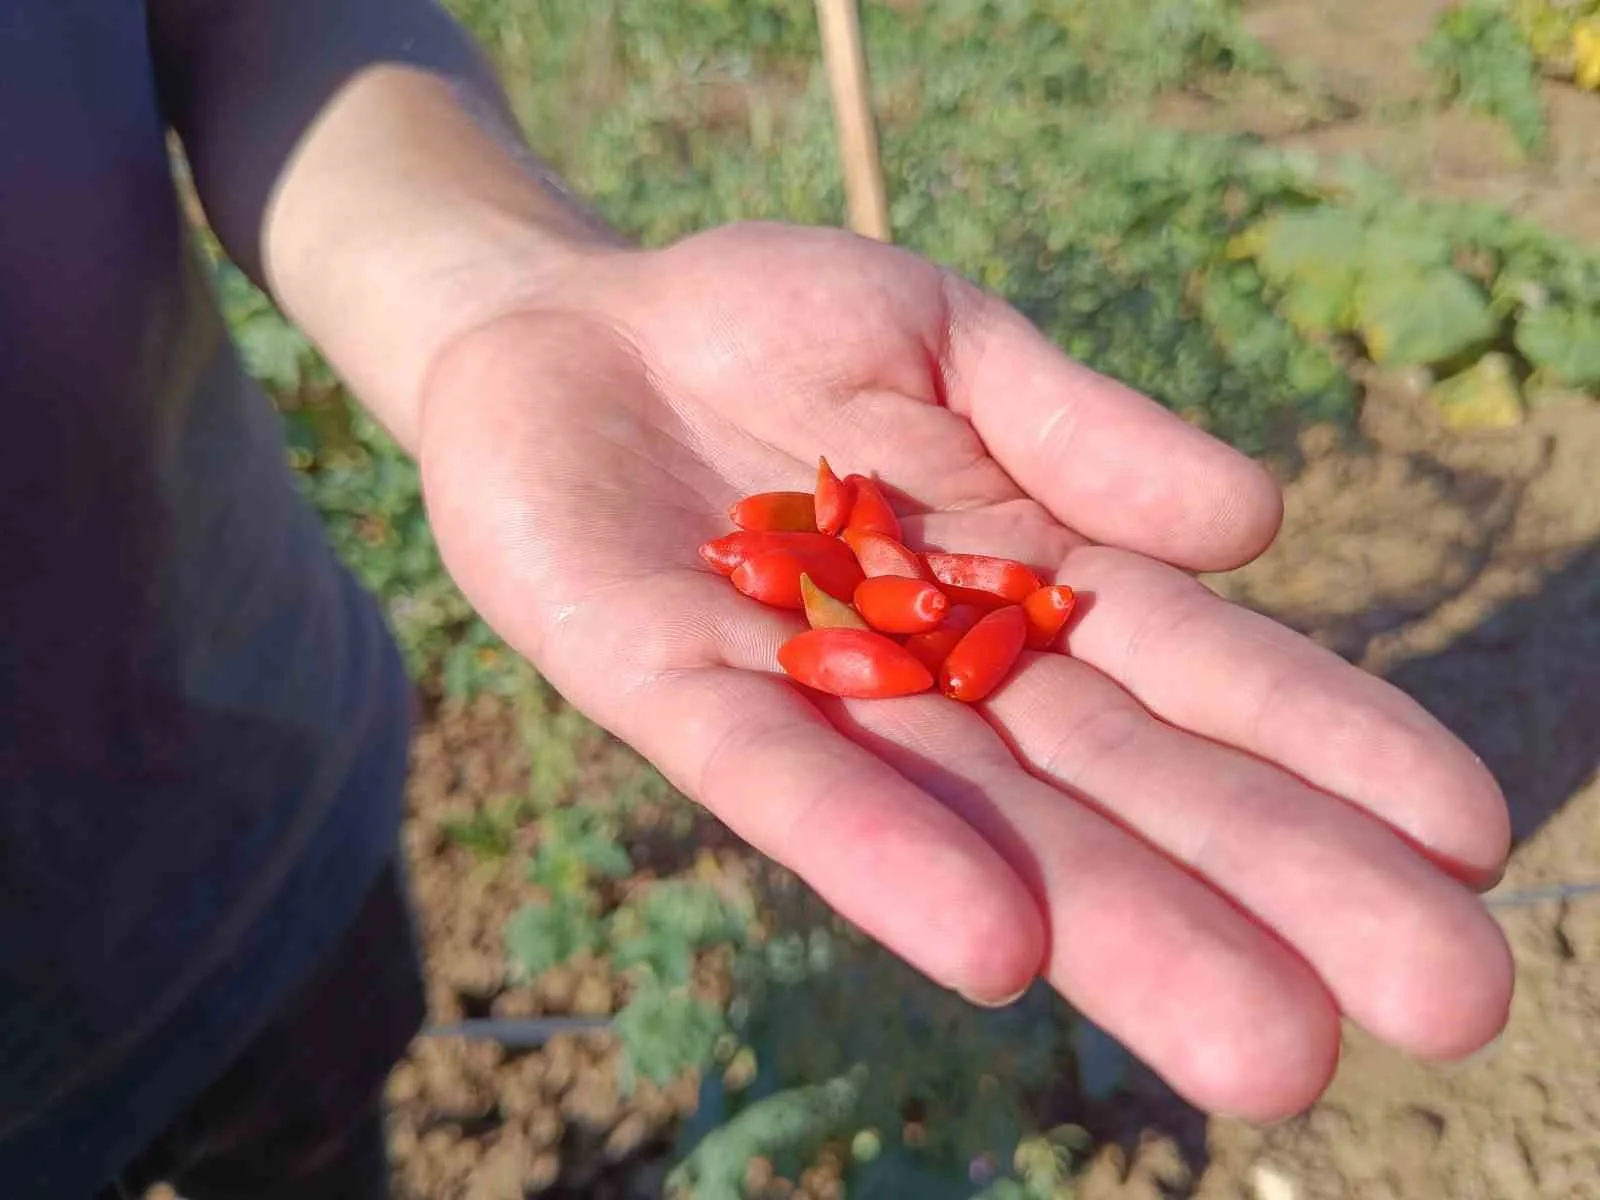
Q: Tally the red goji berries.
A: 12